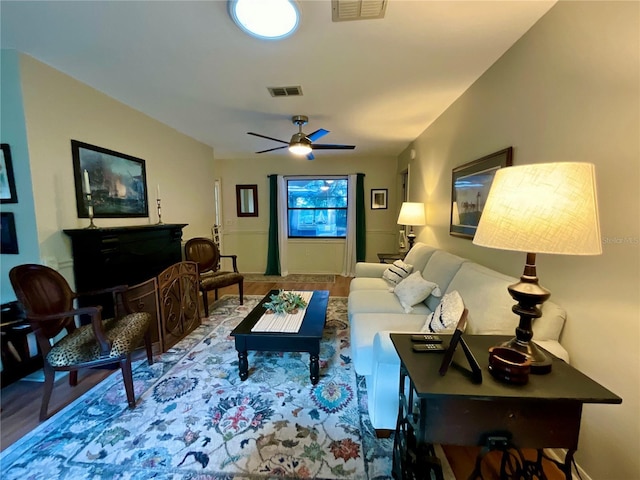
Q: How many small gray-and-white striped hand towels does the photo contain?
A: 0